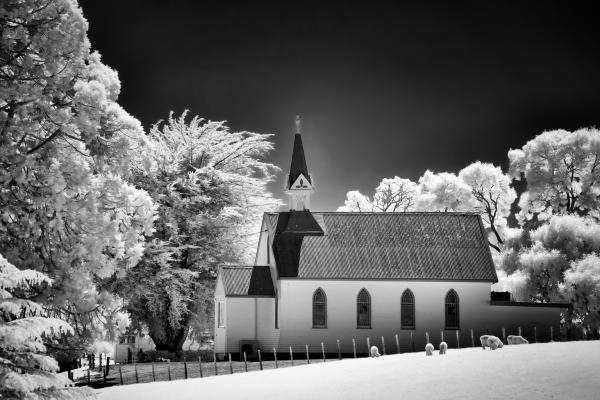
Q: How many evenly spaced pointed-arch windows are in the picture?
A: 4